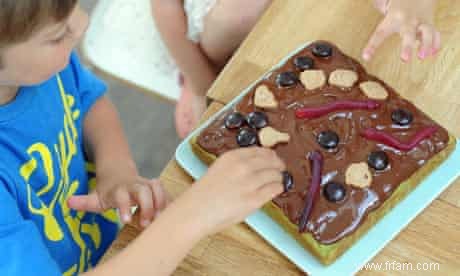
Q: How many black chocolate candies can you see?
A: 11